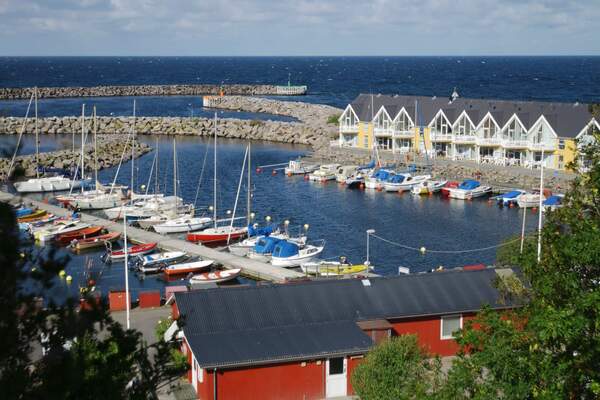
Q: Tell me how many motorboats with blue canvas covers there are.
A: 7